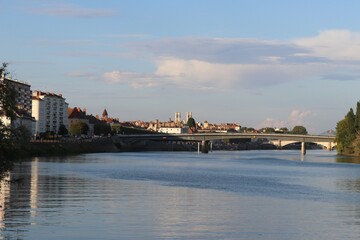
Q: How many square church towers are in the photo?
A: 2